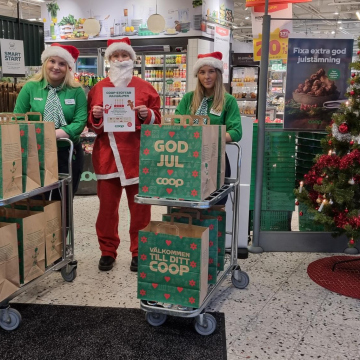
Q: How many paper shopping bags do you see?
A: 11